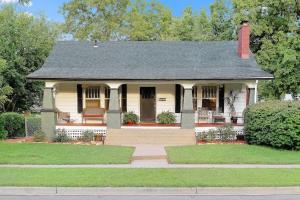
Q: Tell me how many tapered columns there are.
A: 4